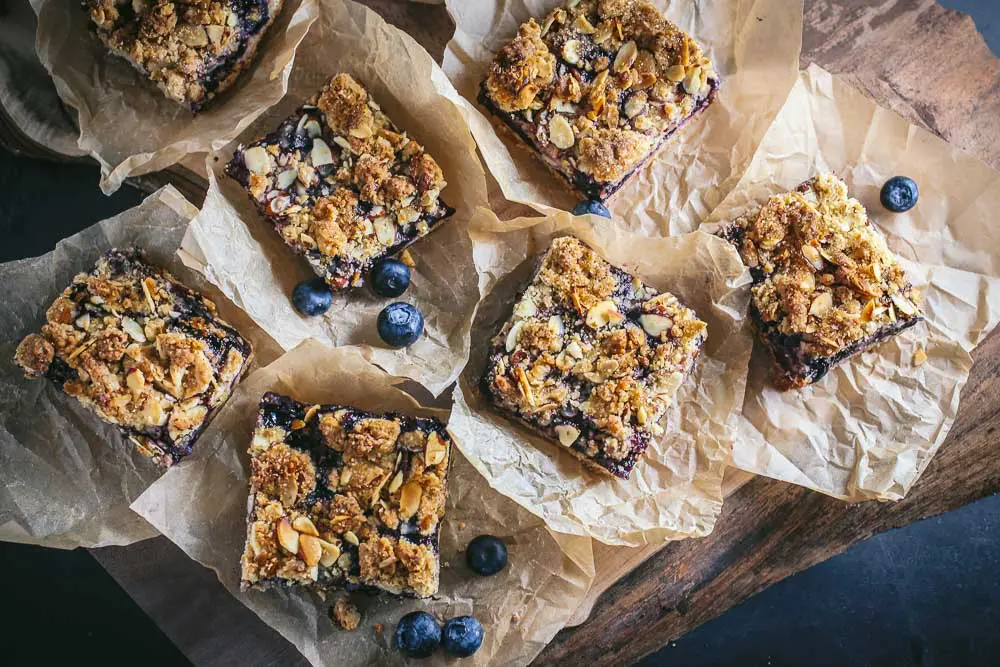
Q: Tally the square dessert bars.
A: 7